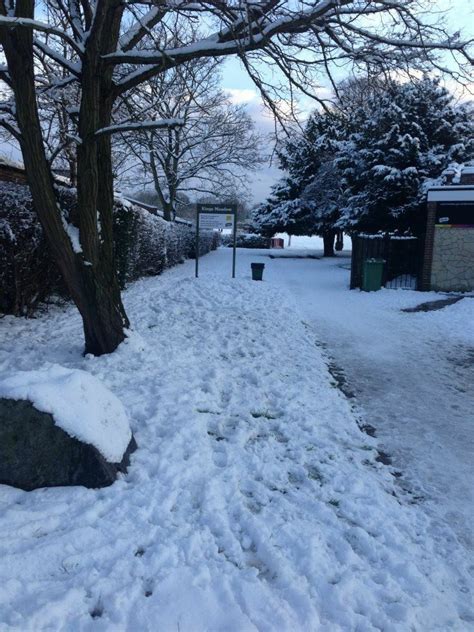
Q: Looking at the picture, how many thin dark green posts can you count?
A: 2